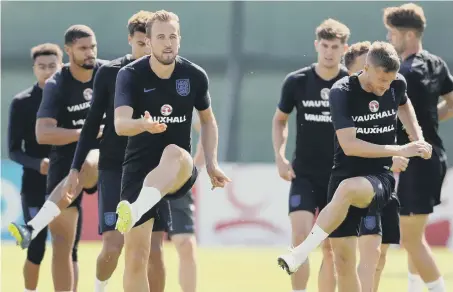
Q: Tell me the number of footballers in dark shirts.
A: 8